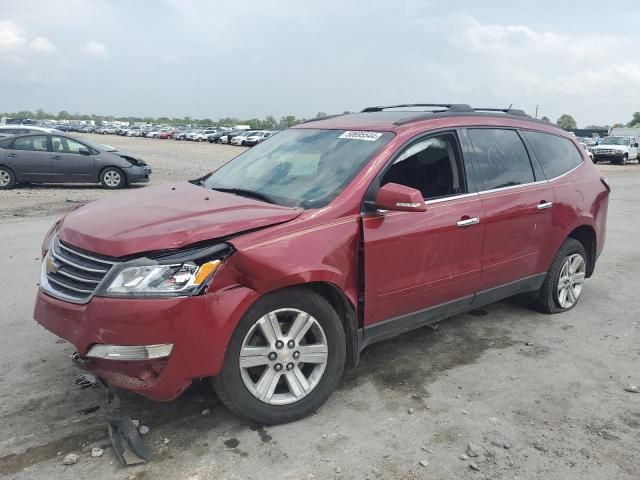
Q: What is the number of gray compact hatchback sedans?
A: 1